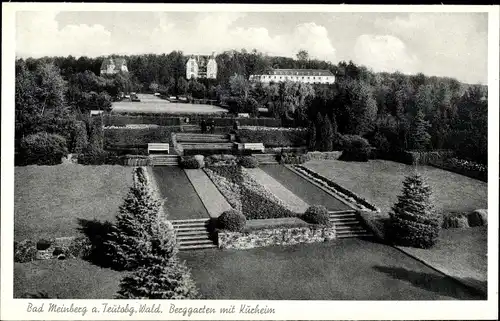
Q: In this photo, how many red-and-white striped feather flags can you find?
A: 0